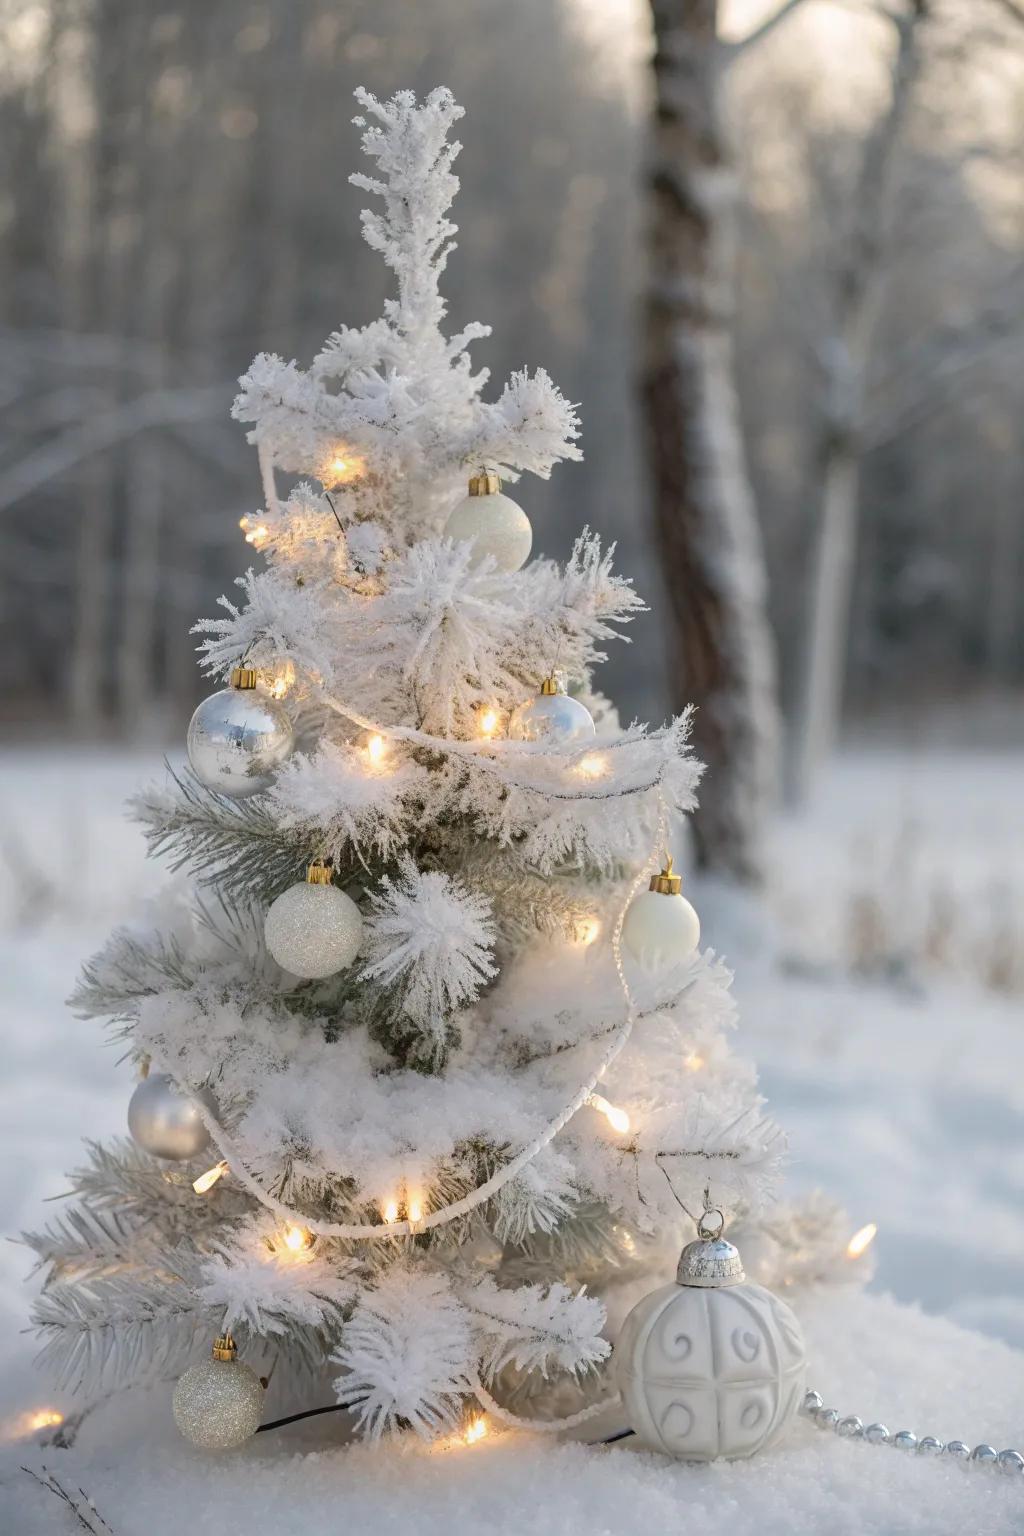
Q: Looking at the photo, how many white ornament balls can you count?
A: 5